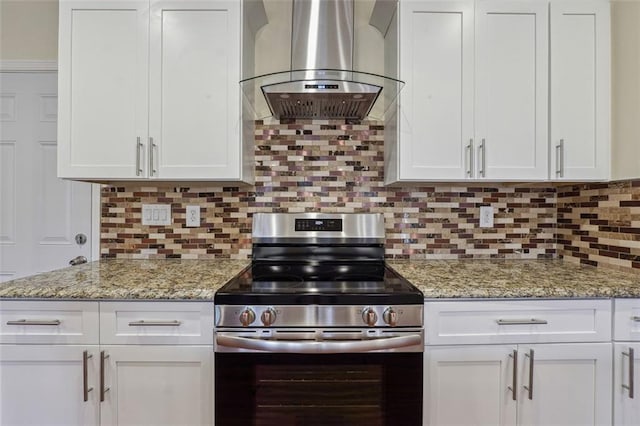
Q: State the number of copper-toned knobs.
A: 4